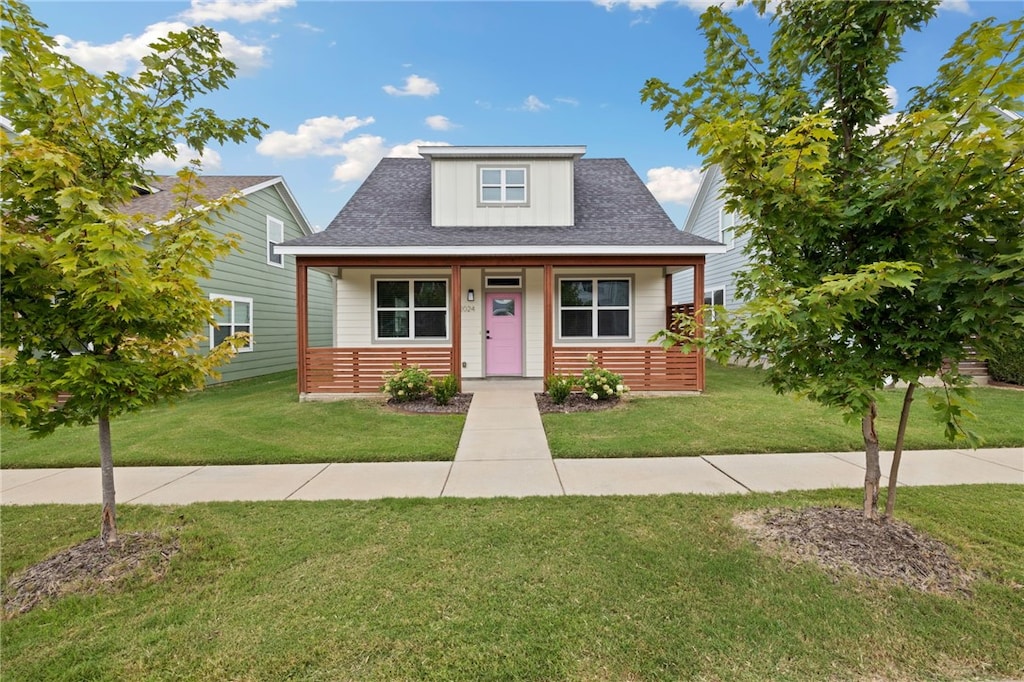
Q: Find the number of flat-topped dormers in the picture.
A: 1